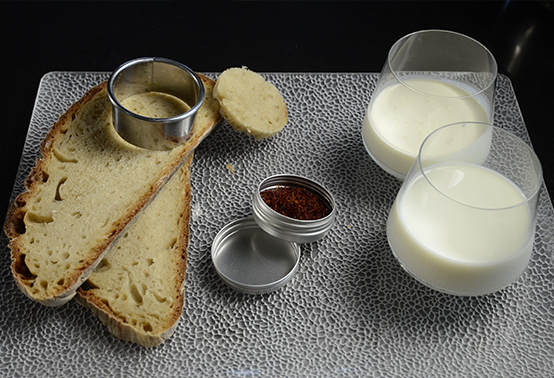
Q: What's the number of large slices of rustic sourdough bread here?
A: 2